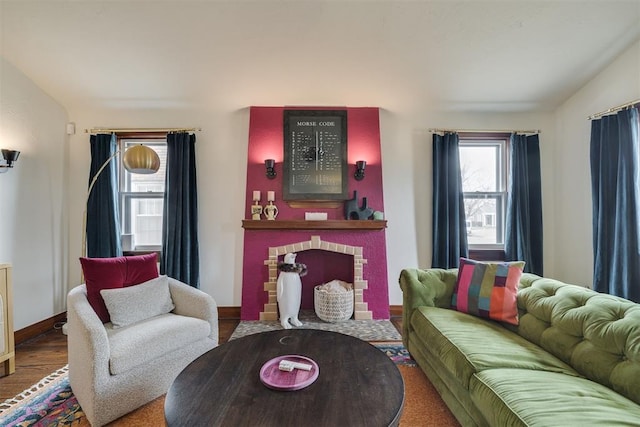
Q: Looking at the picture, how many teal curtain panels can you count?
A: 5